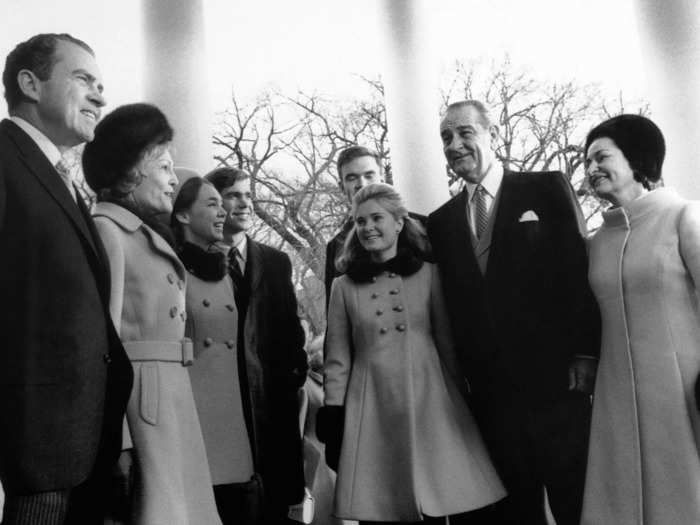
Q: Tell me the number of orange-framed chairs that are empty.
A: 0